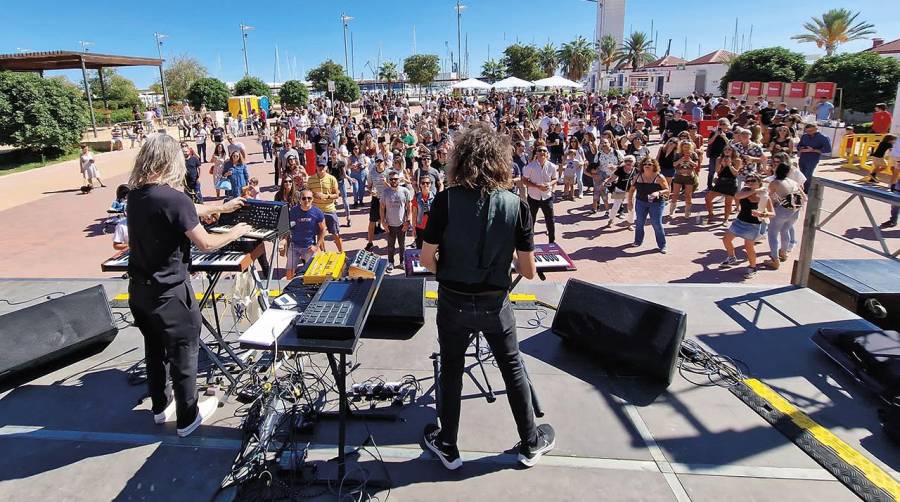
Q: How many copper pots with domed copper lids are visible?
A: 0